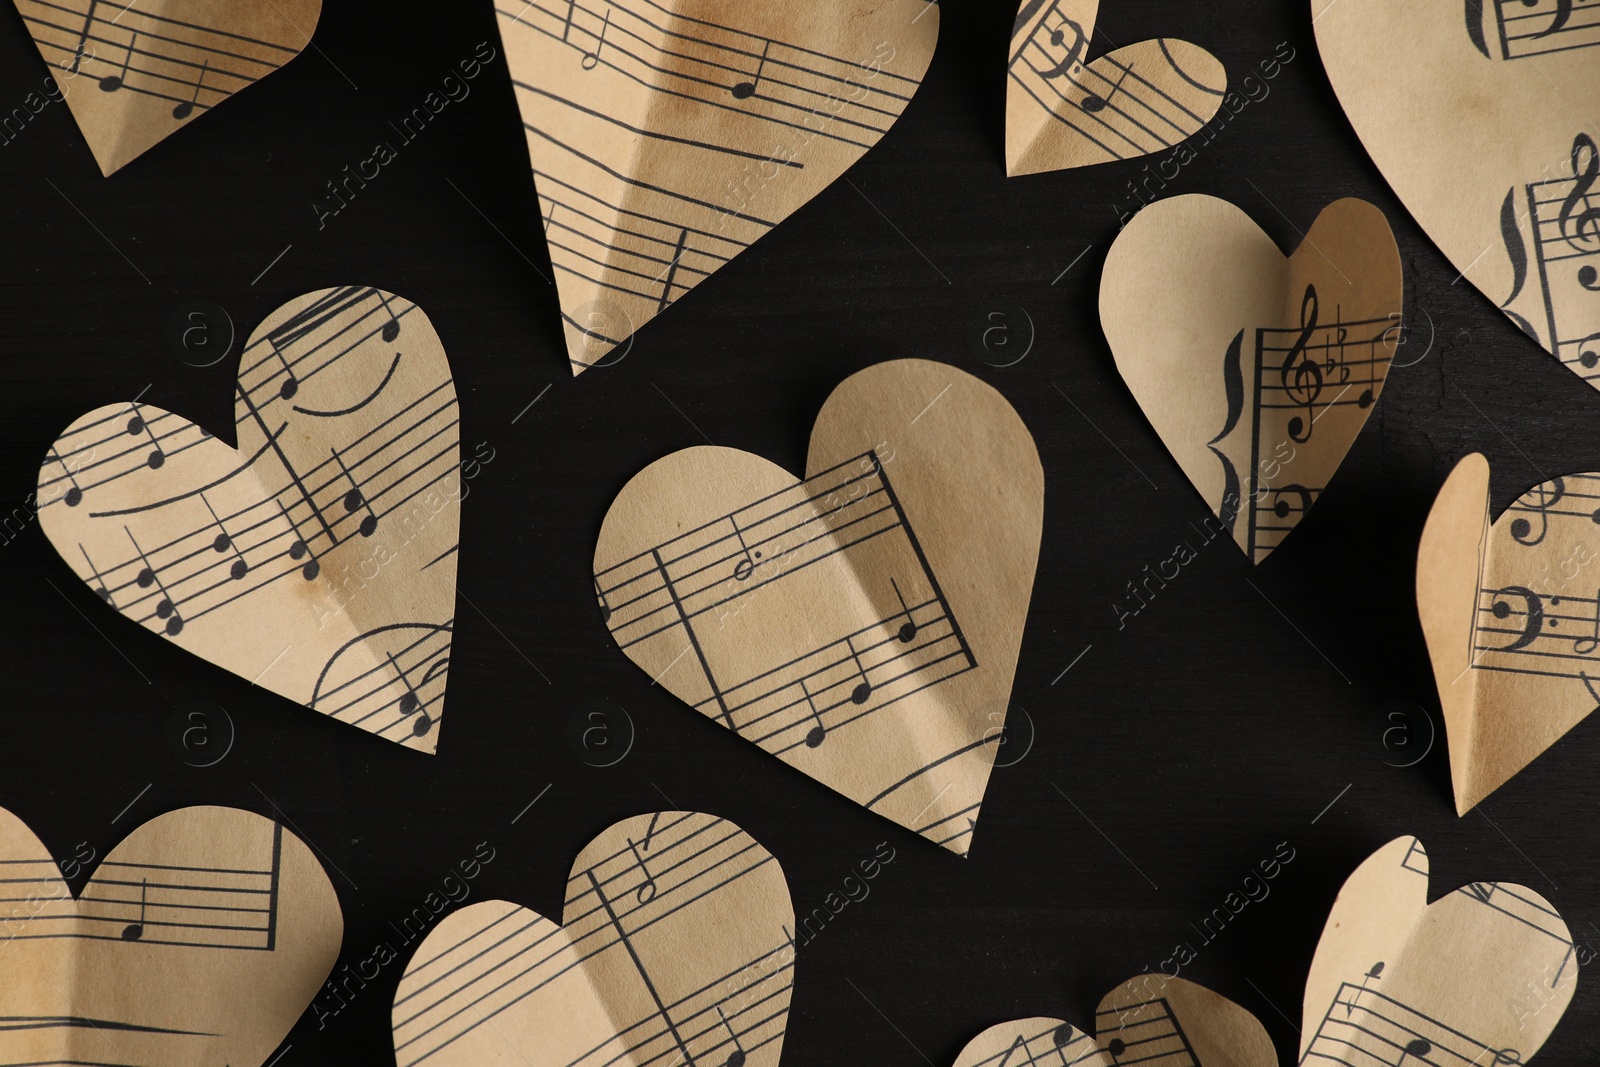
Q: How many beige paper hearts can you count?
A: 12